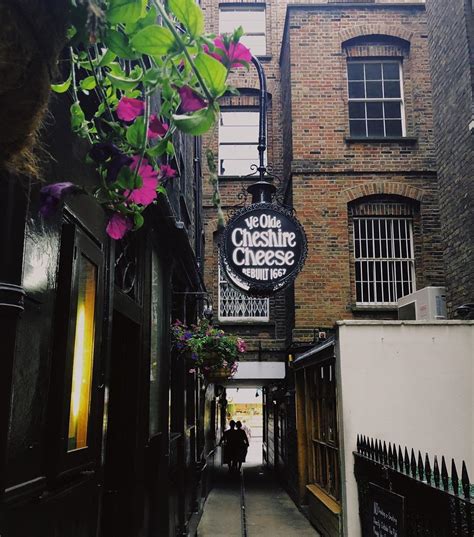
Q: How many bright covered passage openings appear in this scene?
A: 1